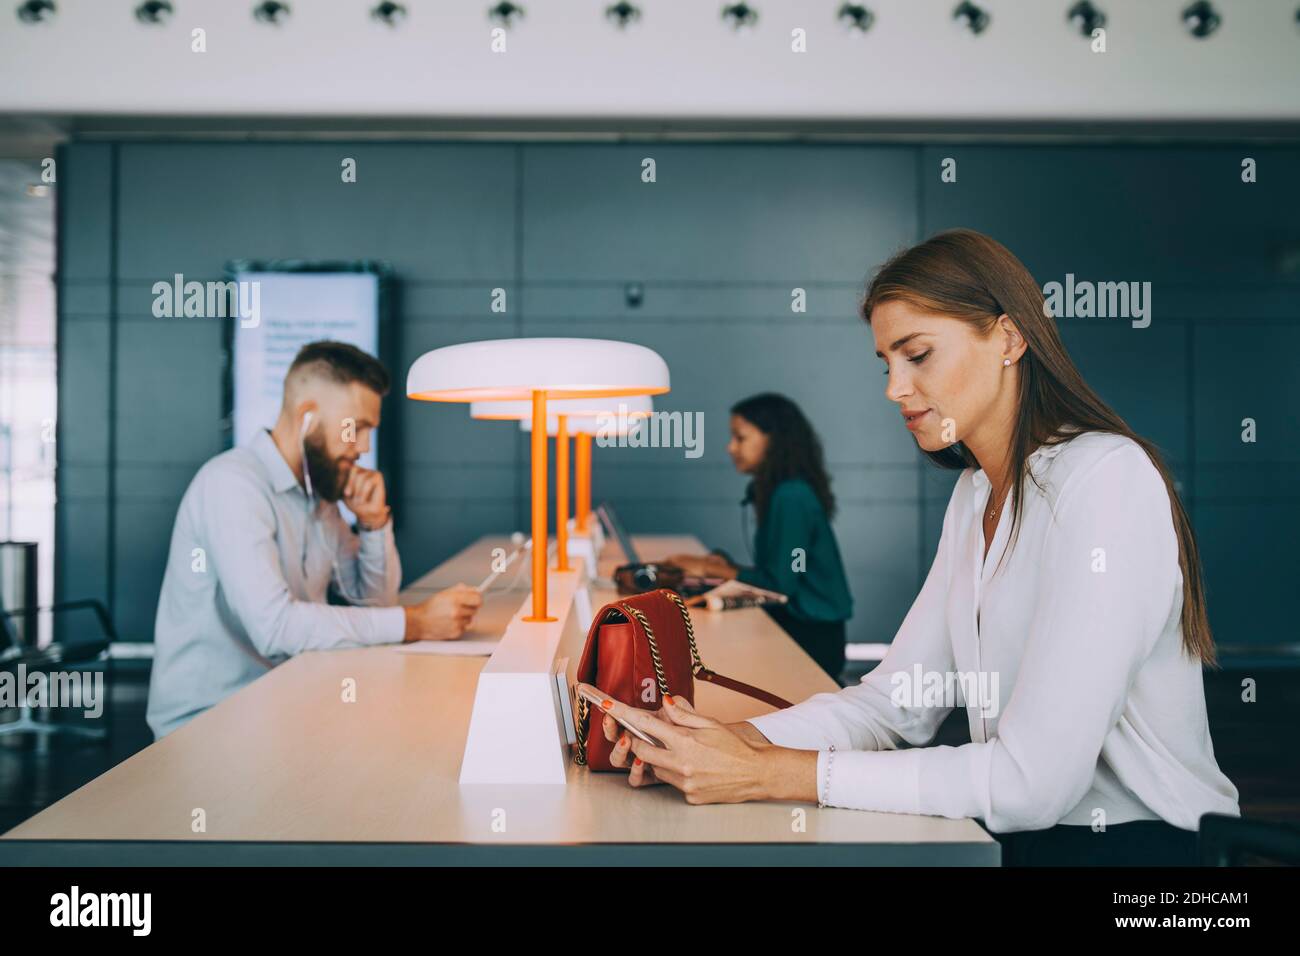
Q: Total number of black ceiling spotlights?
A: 11